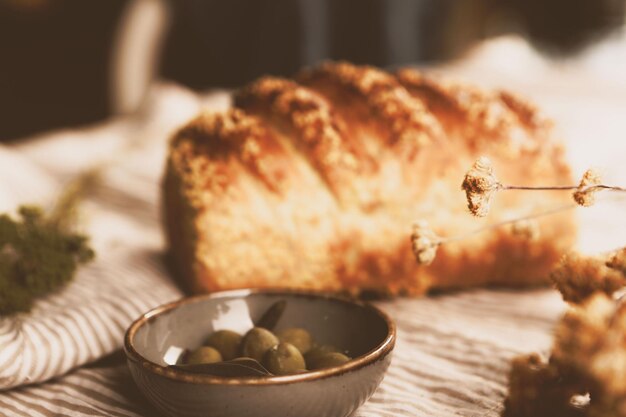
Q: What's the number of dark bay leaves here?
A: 2